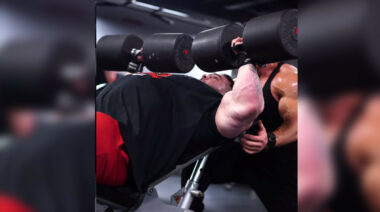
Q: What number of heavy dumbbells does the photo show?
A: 2